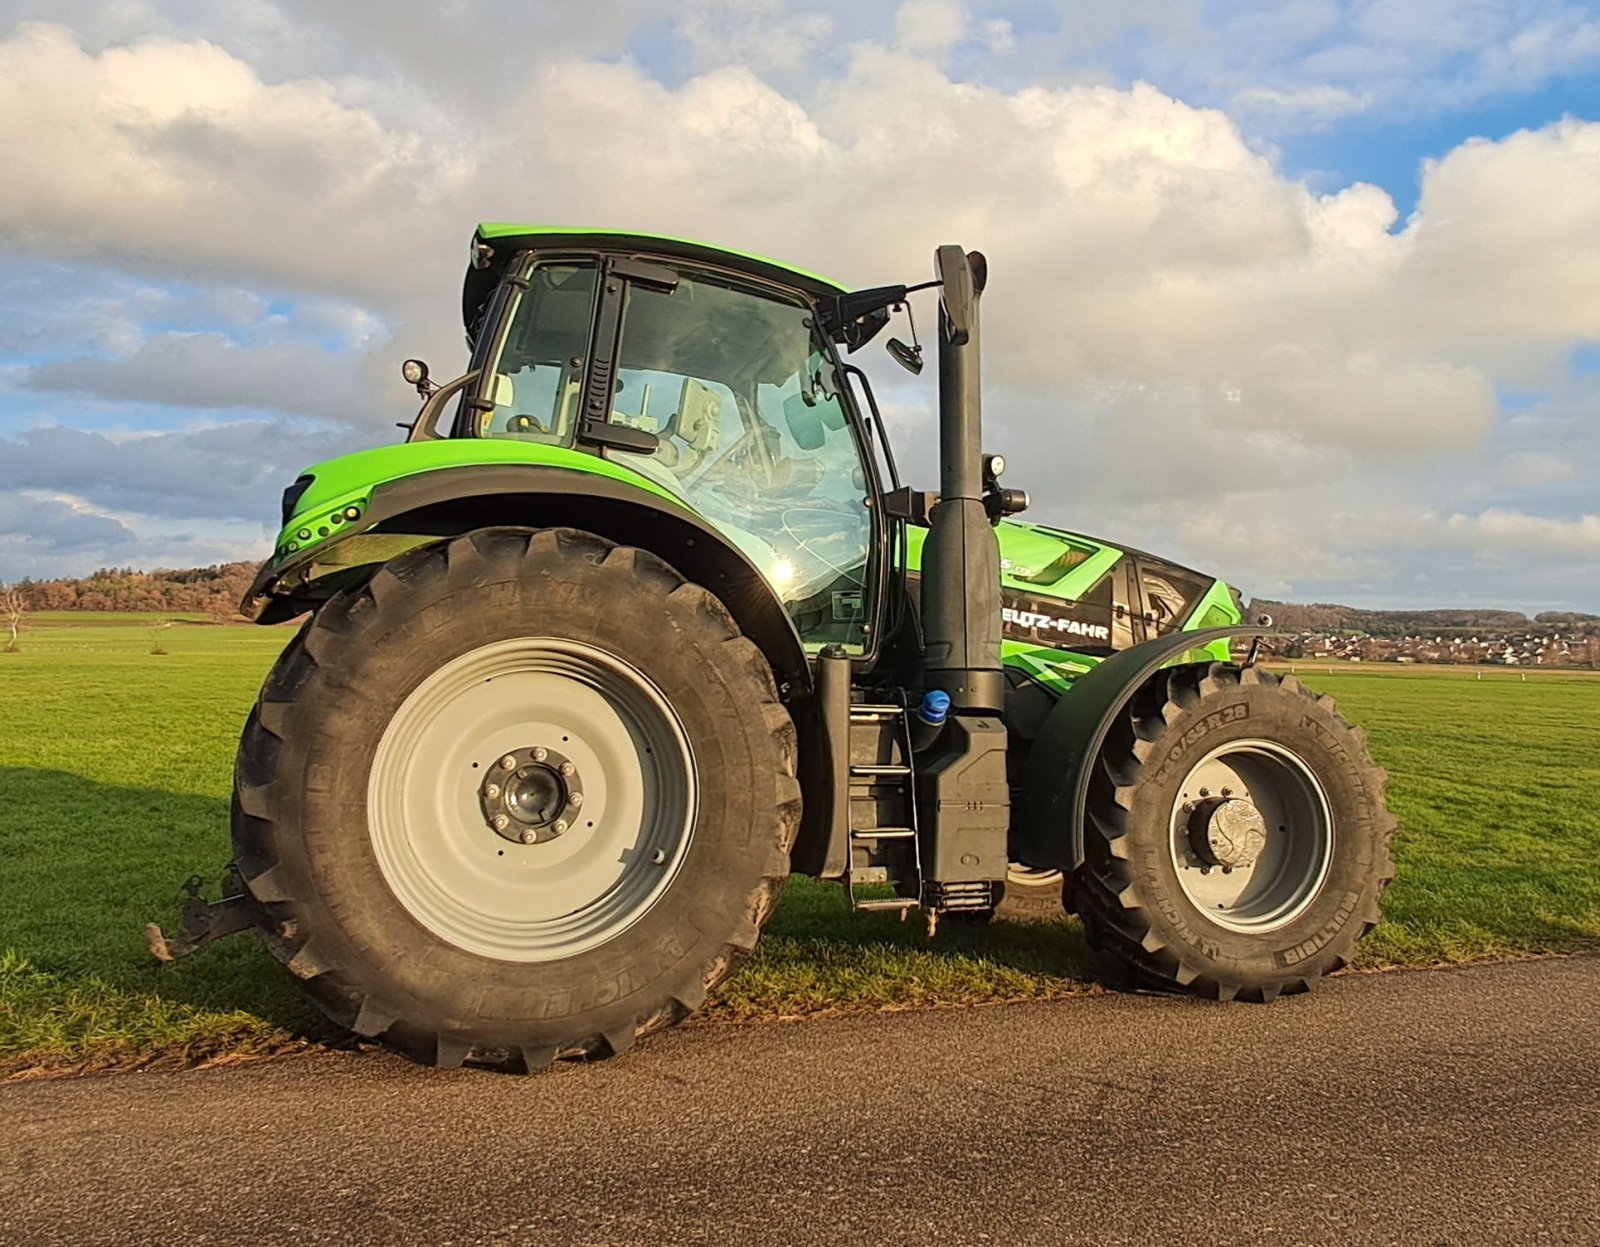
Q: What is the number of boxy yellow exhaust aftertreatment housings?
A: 0